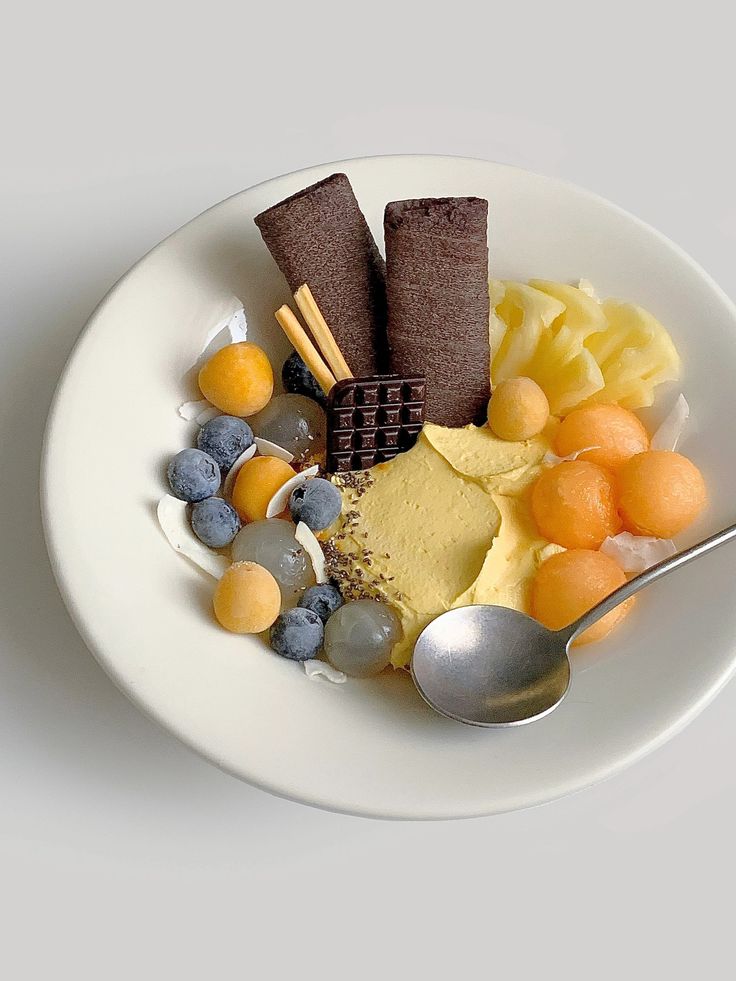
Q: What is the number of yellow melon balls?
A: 4